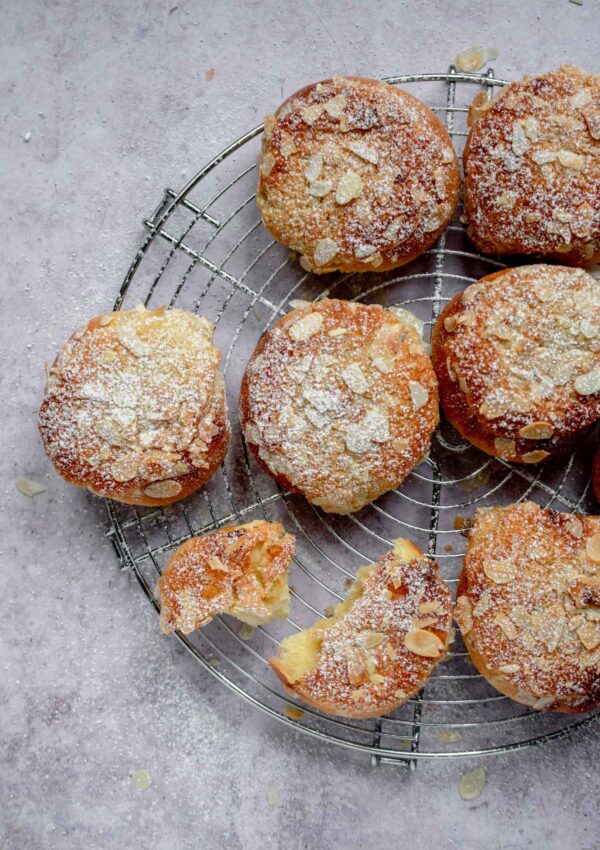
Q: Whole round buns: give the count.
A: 6